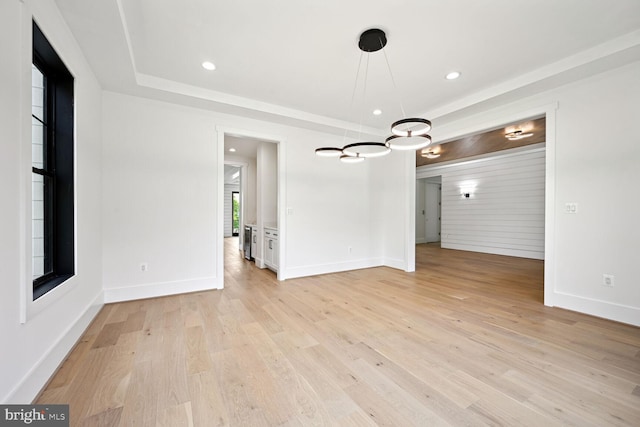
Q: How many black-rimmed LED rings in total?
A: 5